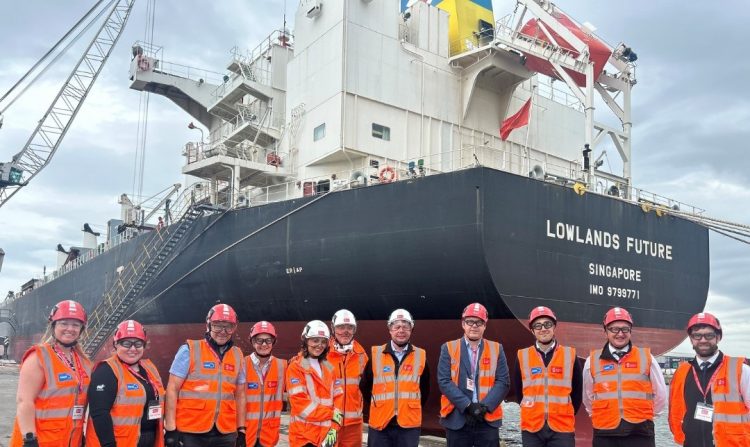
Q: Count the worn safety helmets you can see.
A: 11